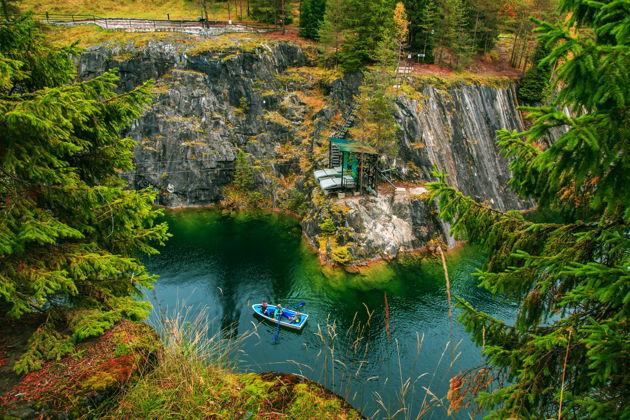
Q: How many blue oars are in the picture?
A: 2